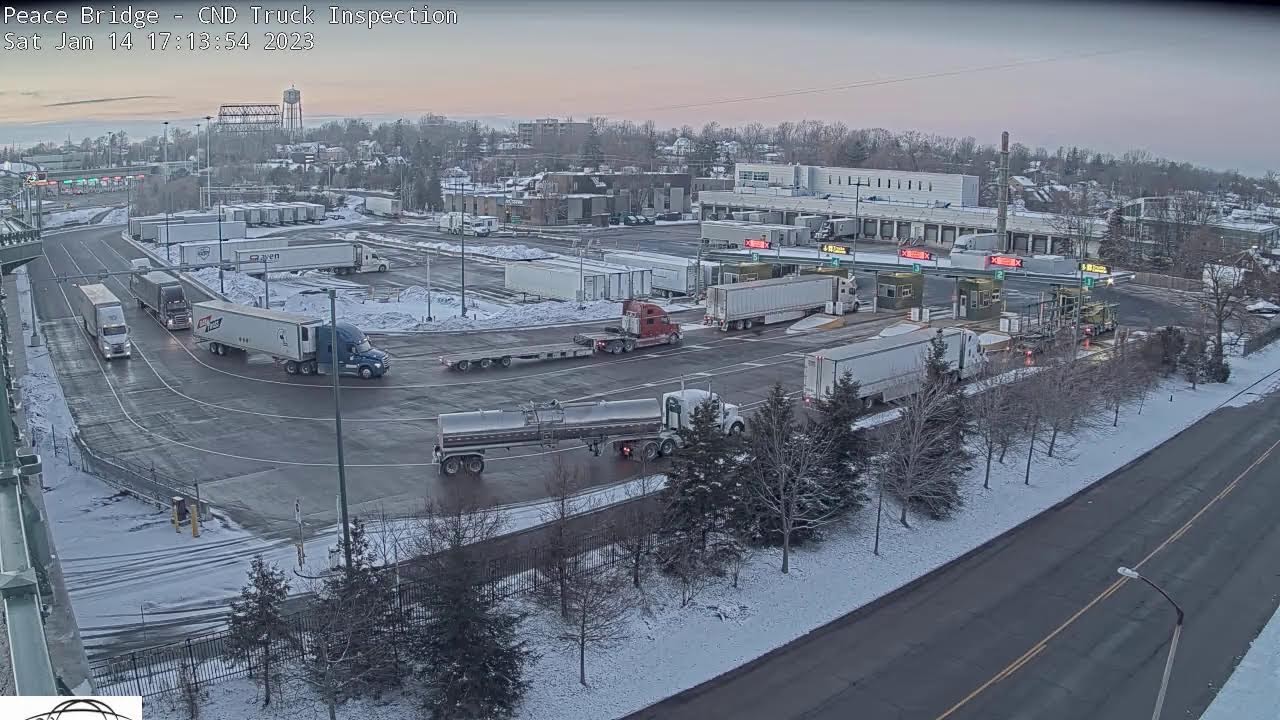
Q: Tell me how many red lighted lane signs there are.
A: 3